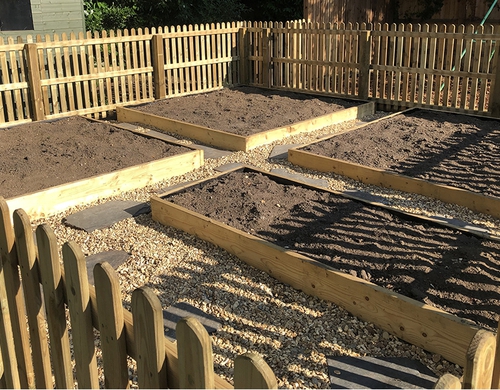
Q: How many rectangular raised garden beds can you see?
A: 4